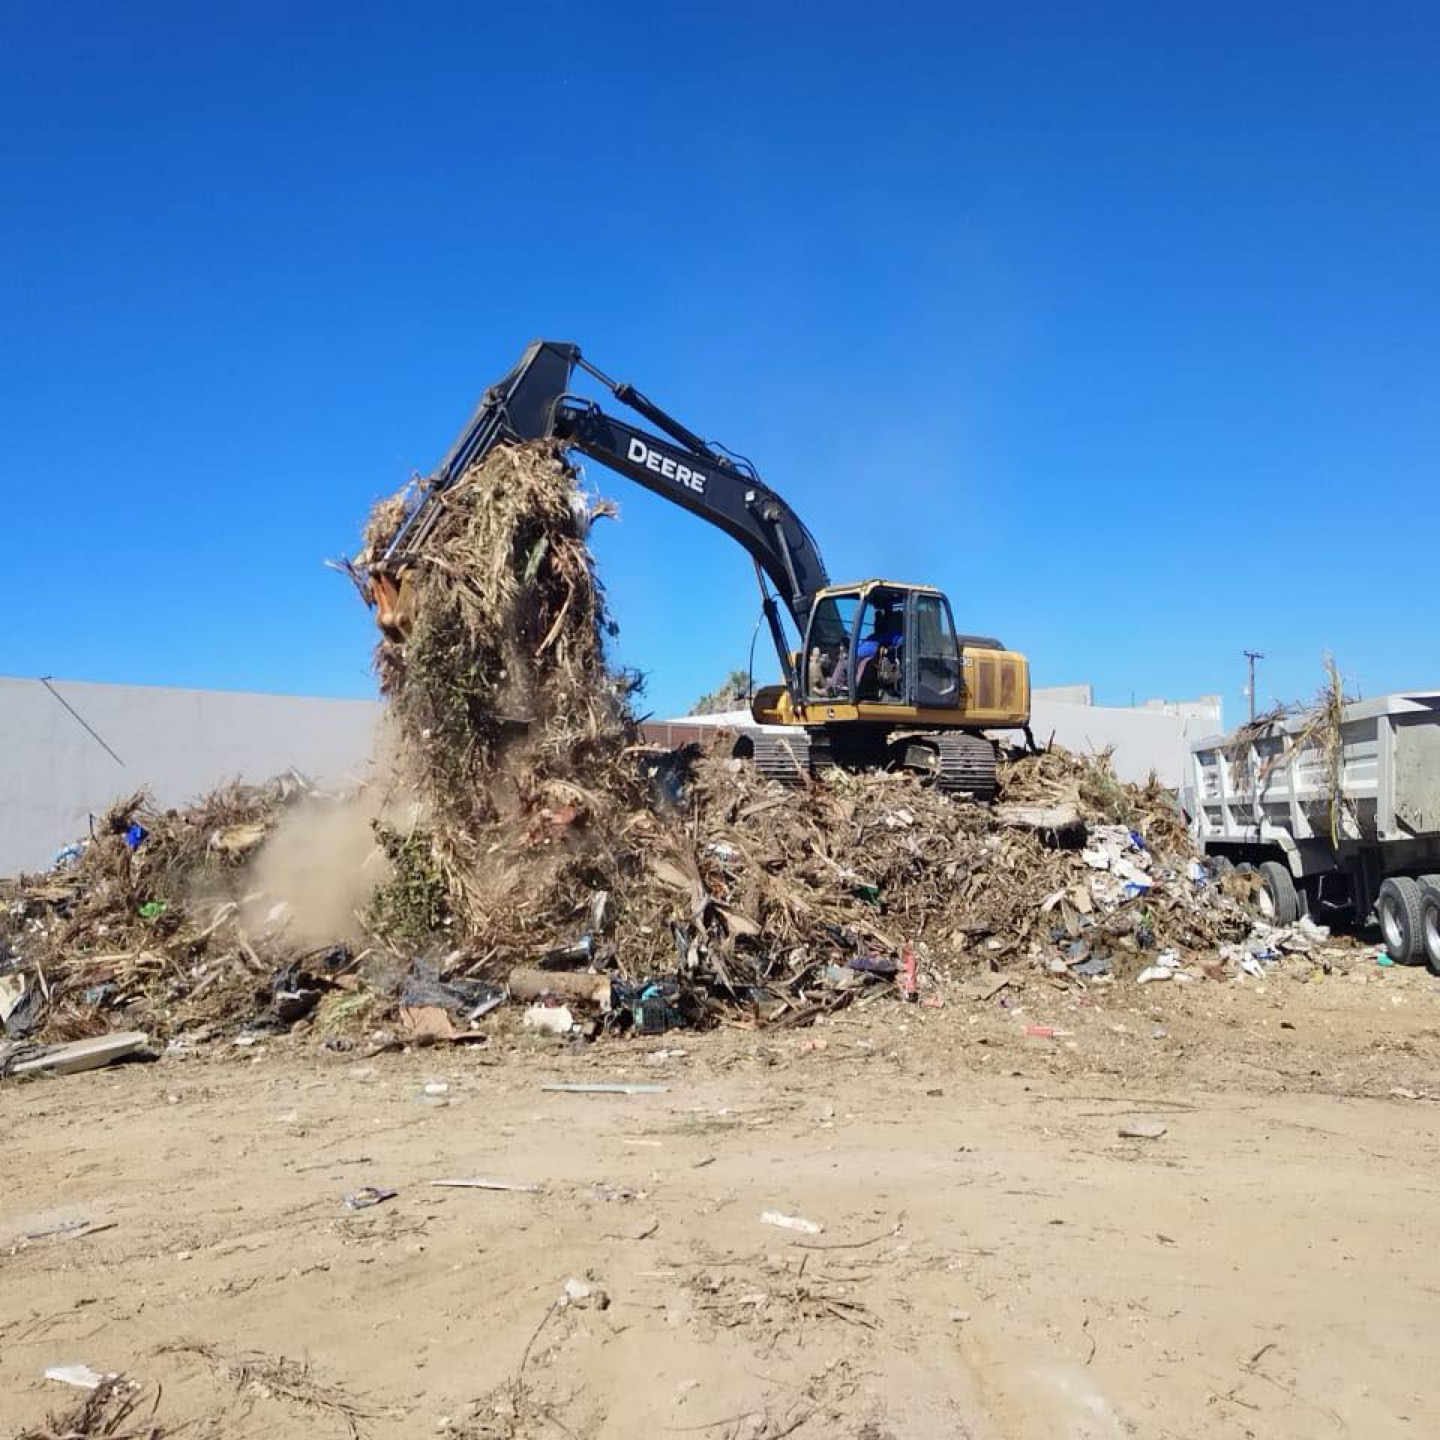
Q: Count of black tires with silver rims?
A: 3